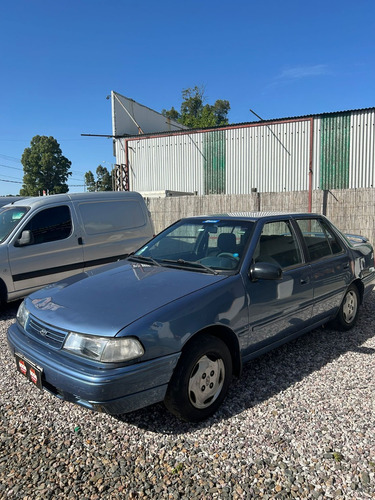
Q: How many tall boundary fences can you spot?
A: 1